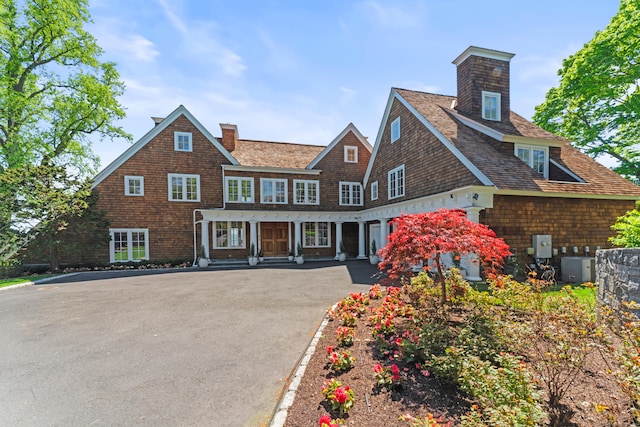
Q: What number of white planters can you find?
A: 7